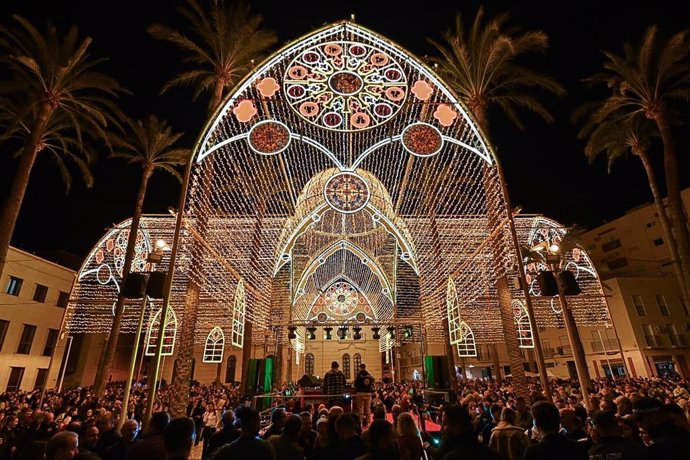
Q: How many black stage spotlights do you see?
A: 8